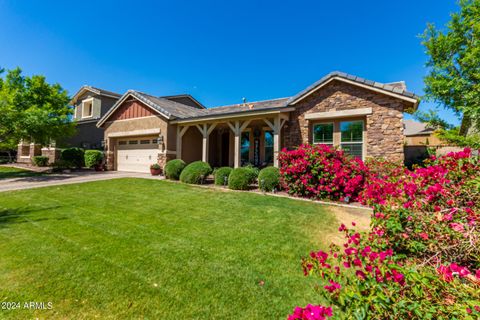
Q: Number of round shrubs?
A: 5